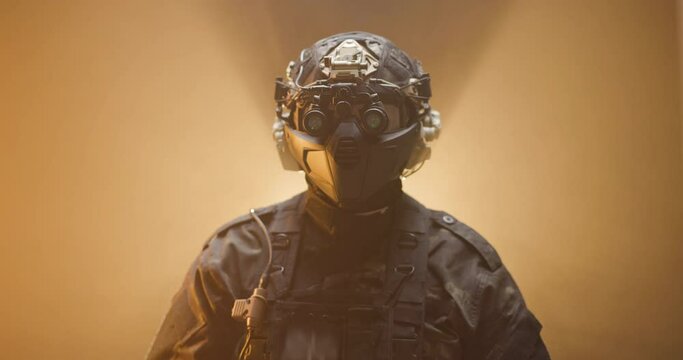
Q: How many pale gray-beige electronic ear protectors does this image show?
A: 2